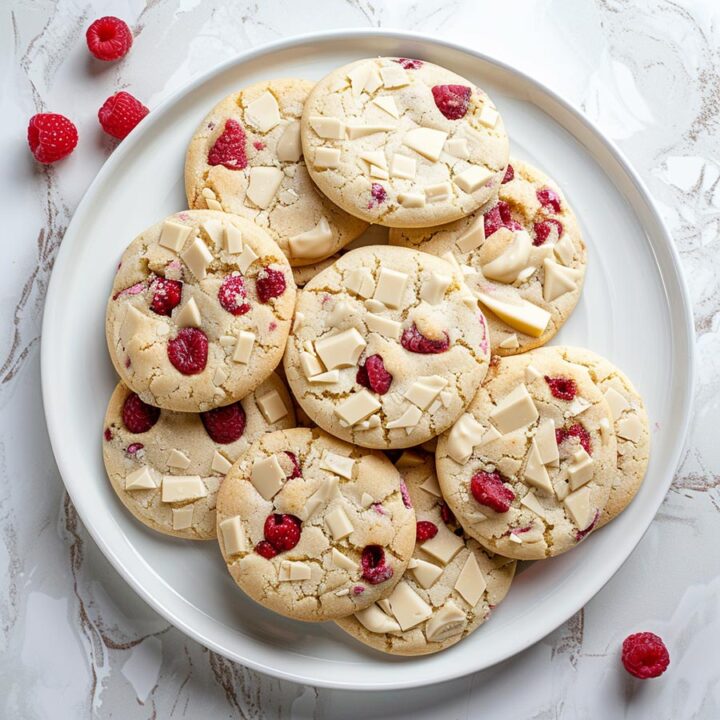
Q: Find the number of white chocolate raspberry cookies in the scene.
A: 10